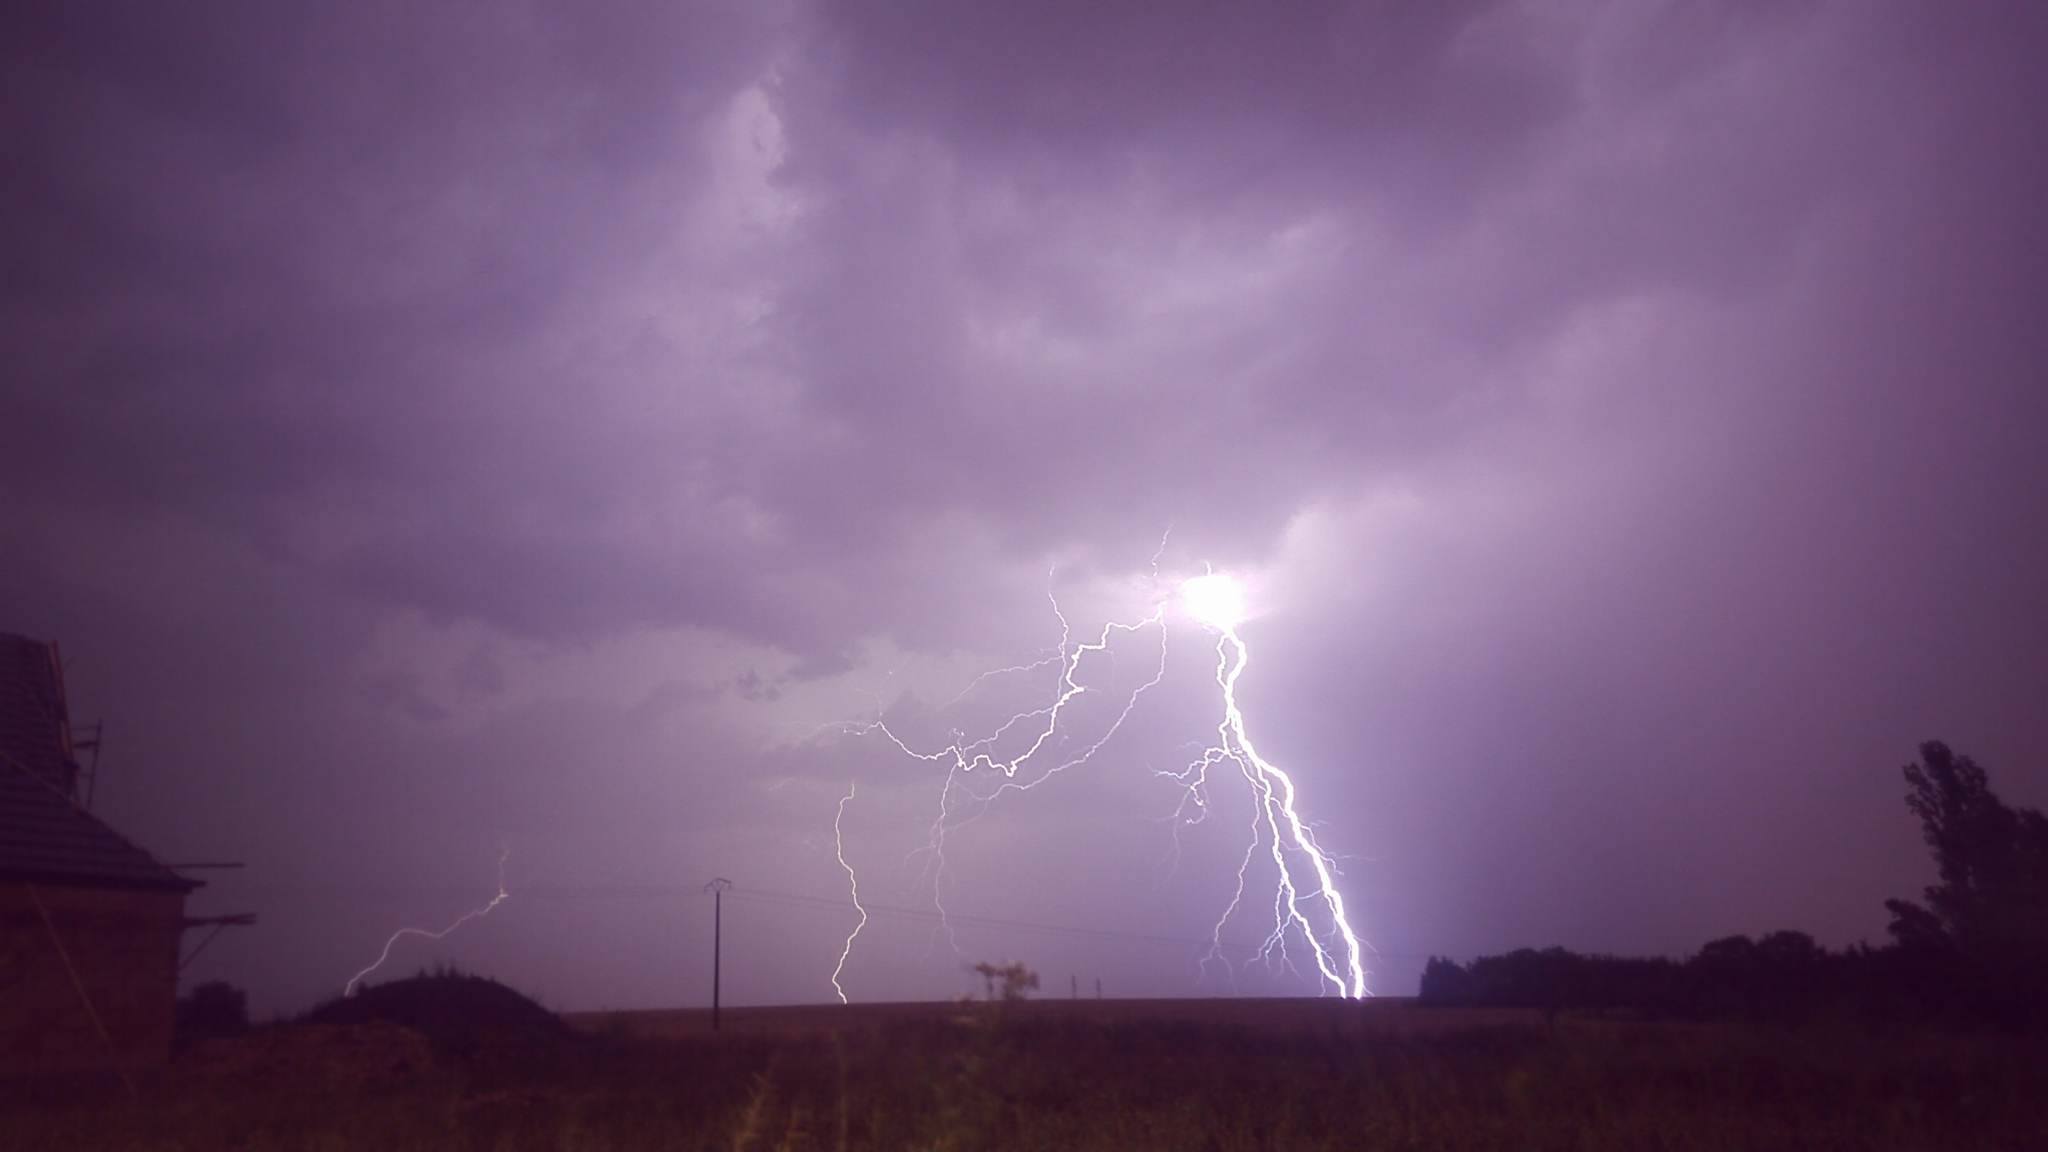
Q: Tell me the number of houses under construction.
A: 1